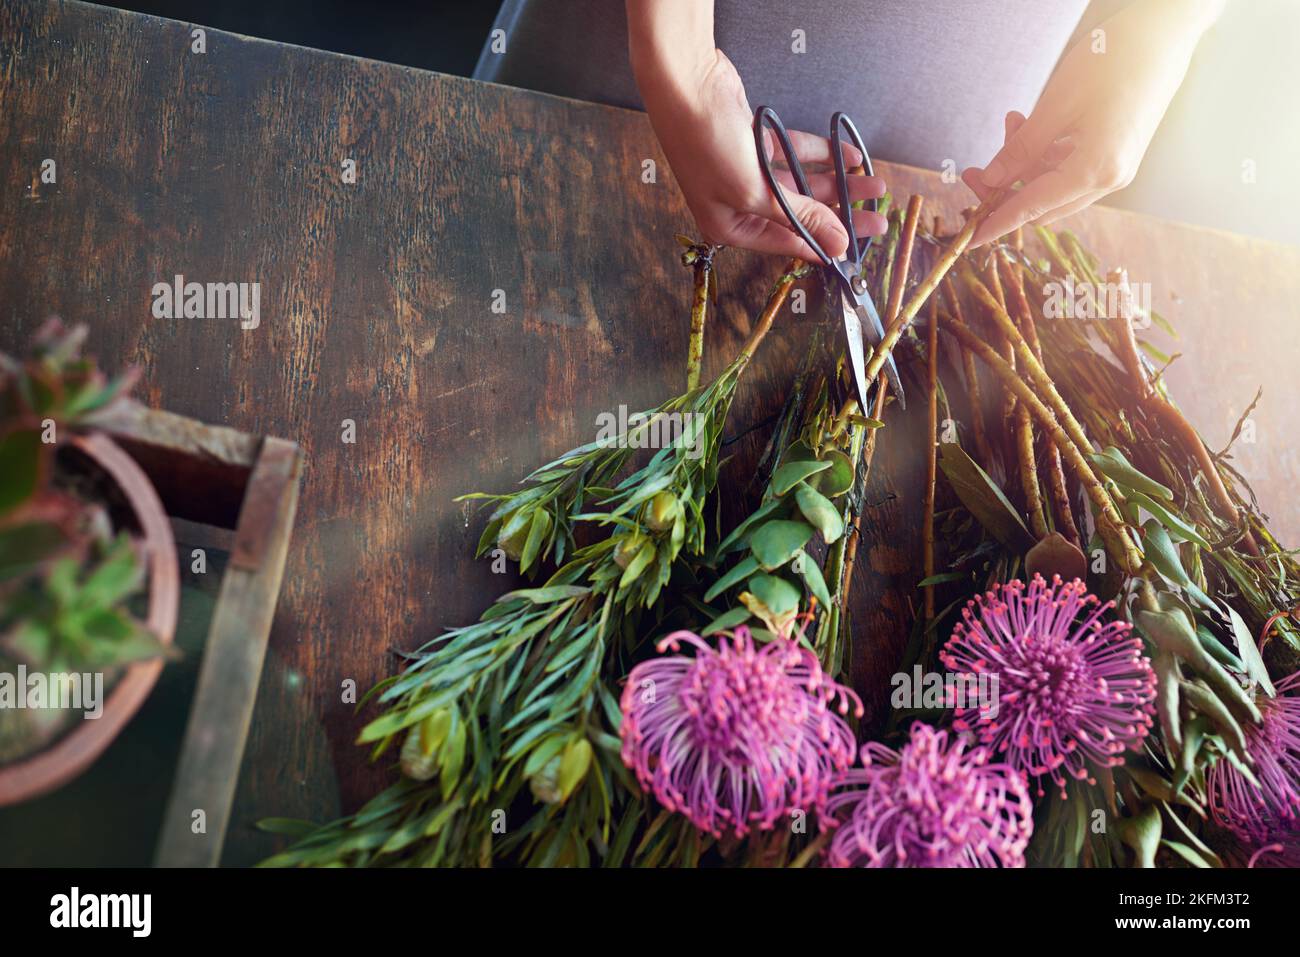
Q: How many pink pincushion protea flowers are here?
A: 4